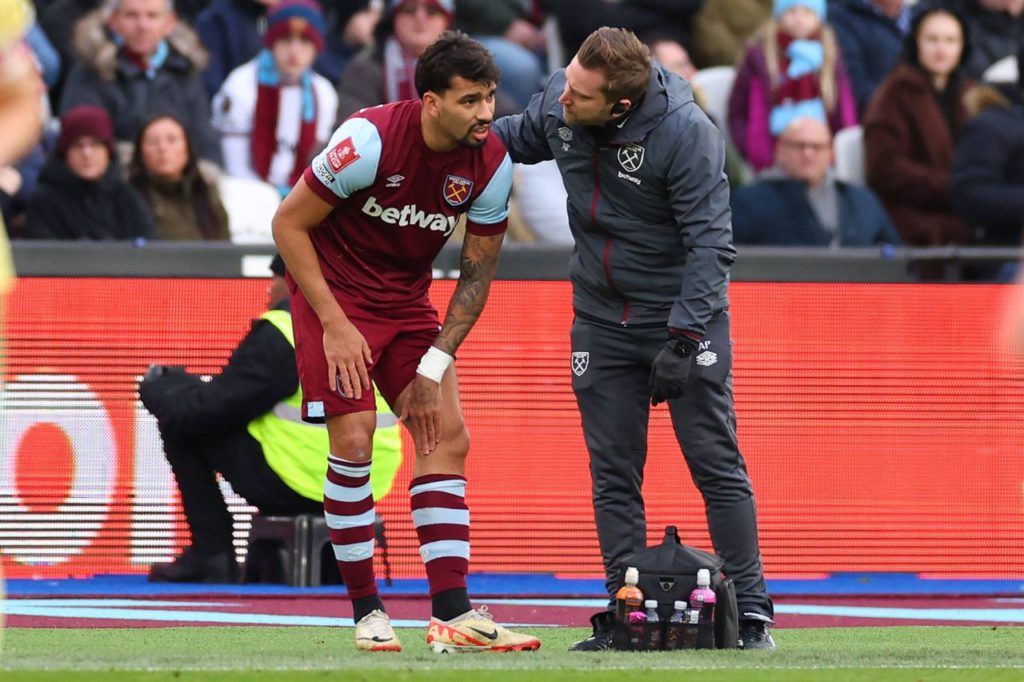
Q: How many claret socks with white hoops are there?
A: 2